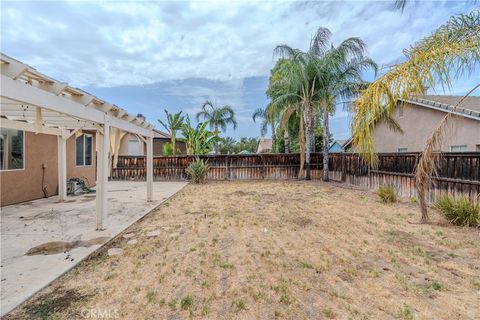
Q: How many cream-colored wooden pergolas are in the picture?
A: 1